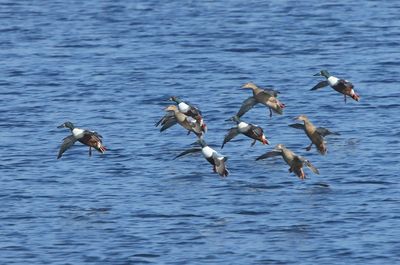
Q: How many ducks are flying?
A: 9